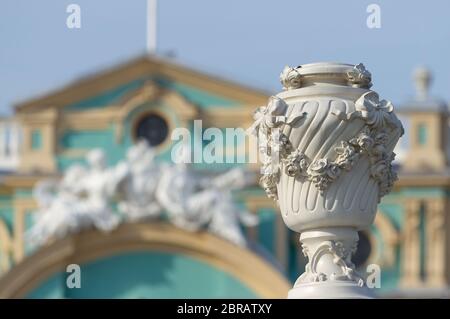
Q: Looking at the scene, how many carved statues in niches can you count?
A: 0